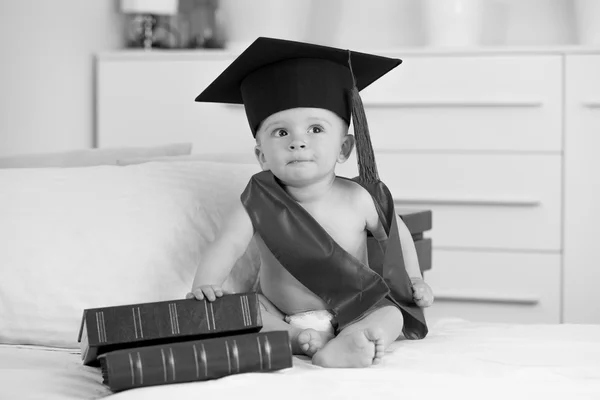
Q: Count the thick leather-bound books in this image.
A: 2